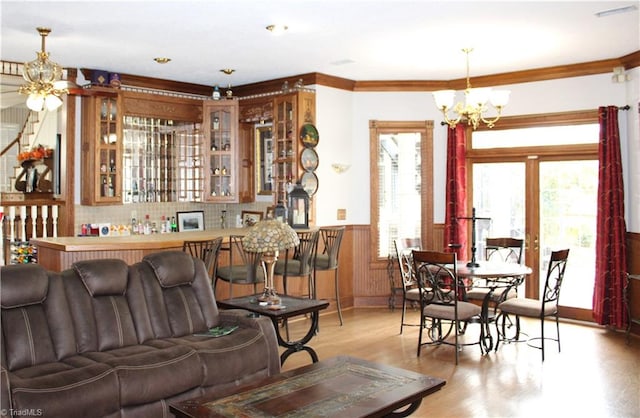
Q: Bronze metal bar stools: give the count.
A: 4